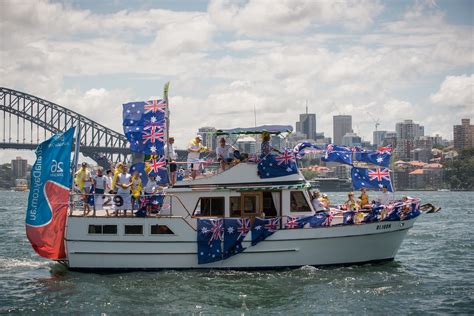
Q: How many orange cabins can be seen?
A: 0